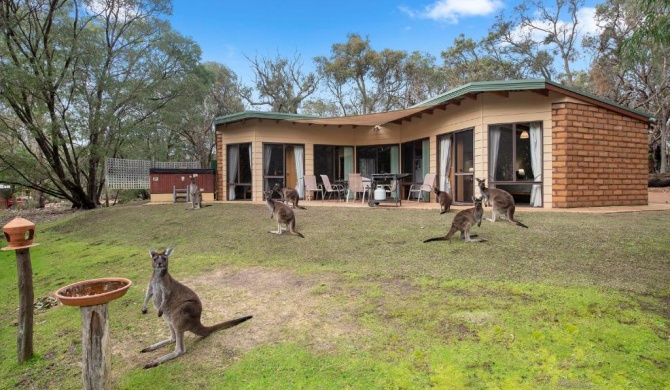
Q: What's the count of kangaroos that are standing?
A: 7